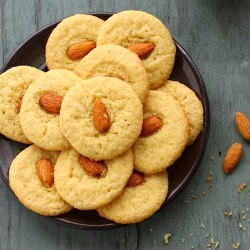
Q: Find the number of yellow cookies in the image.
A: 11